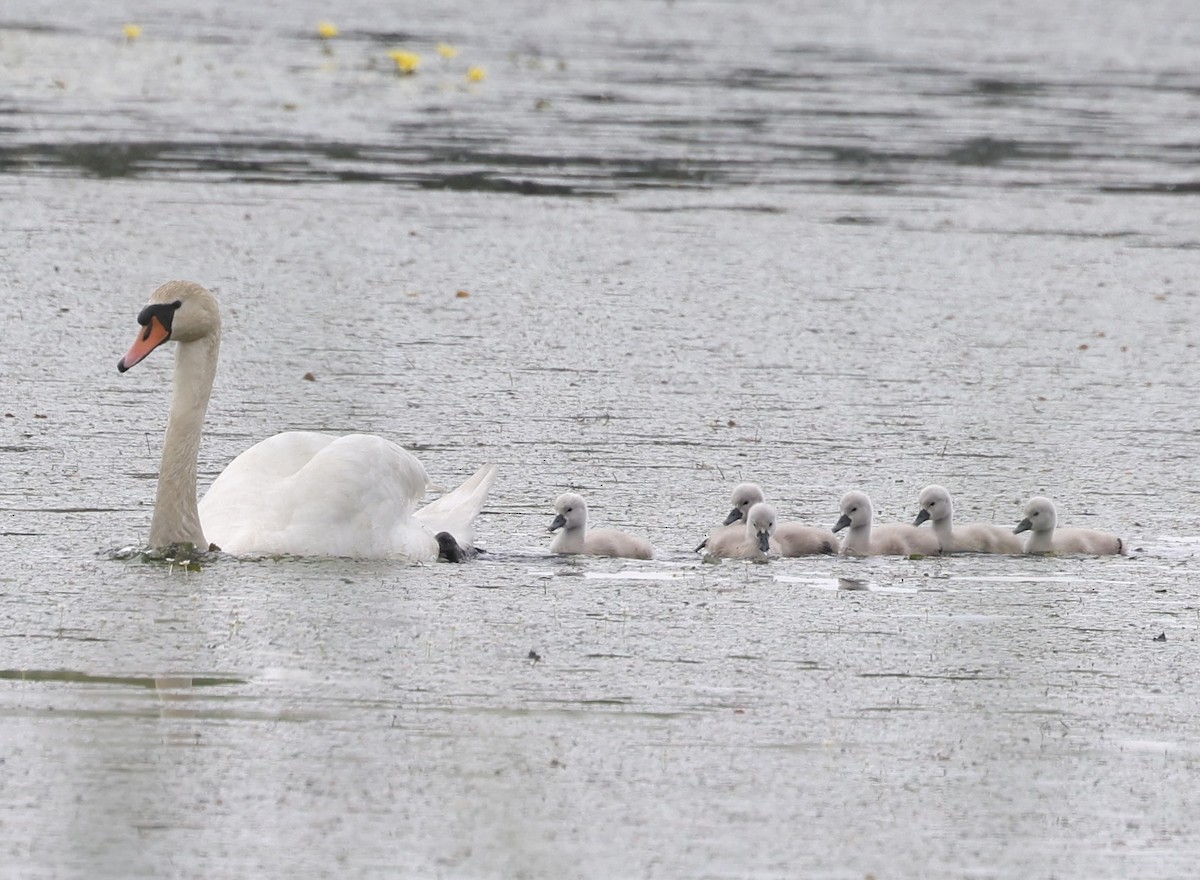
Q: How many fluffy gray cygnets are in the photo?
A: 6